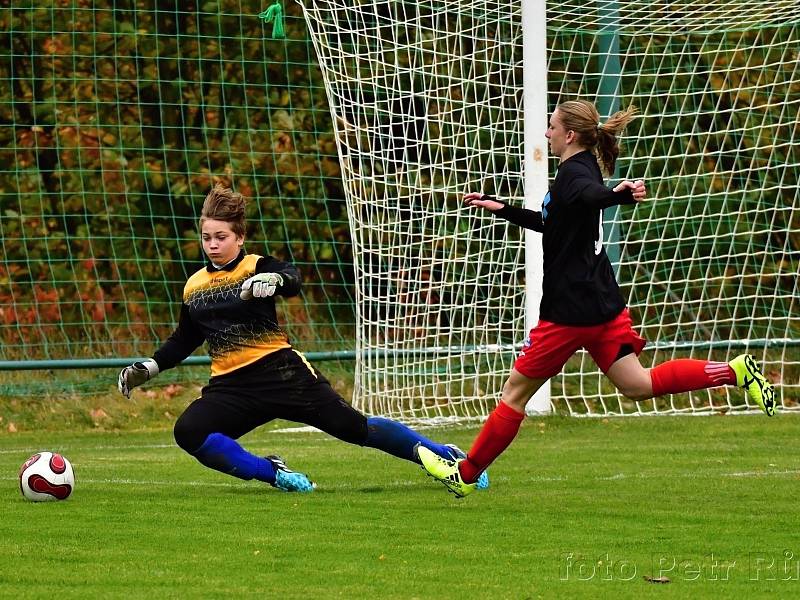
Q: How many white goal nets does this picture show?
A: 1